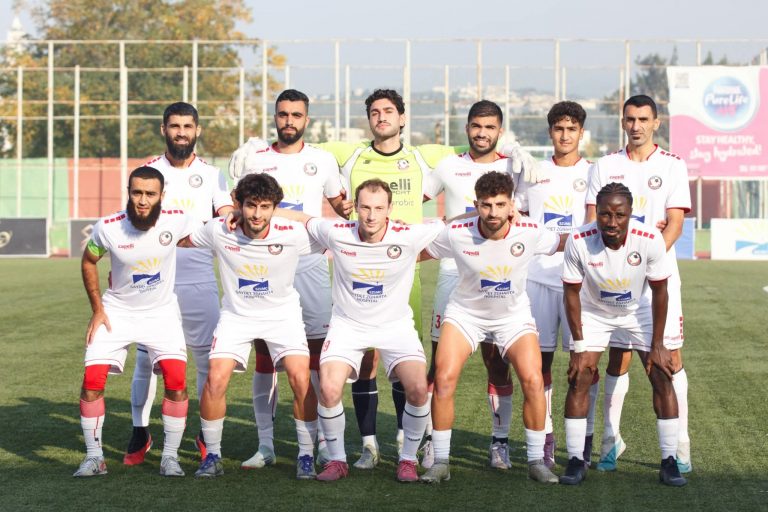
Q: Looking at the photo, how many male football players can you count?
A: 11